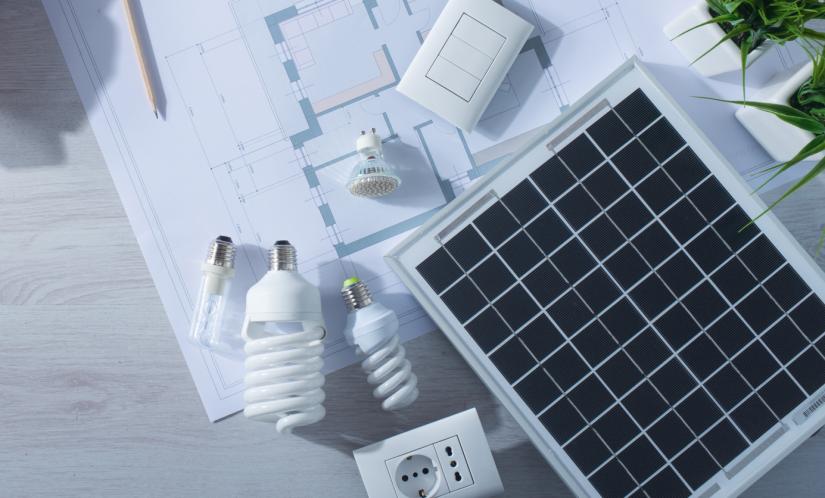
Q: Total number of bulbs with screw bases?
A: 3